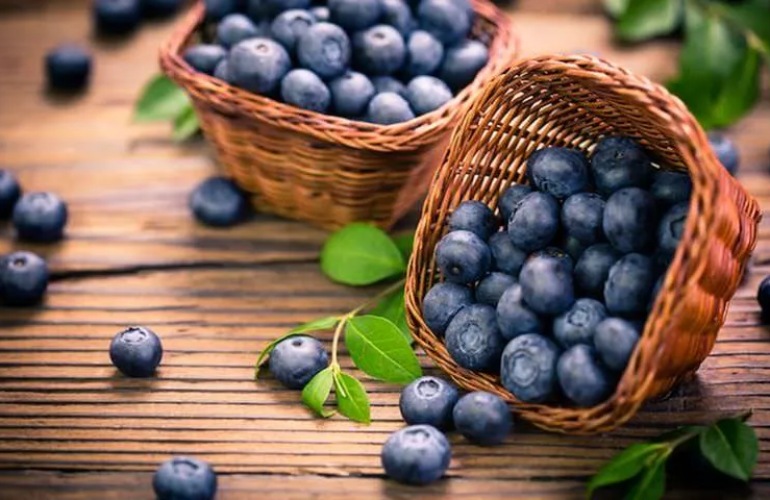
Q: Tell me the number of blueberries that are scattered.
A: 15